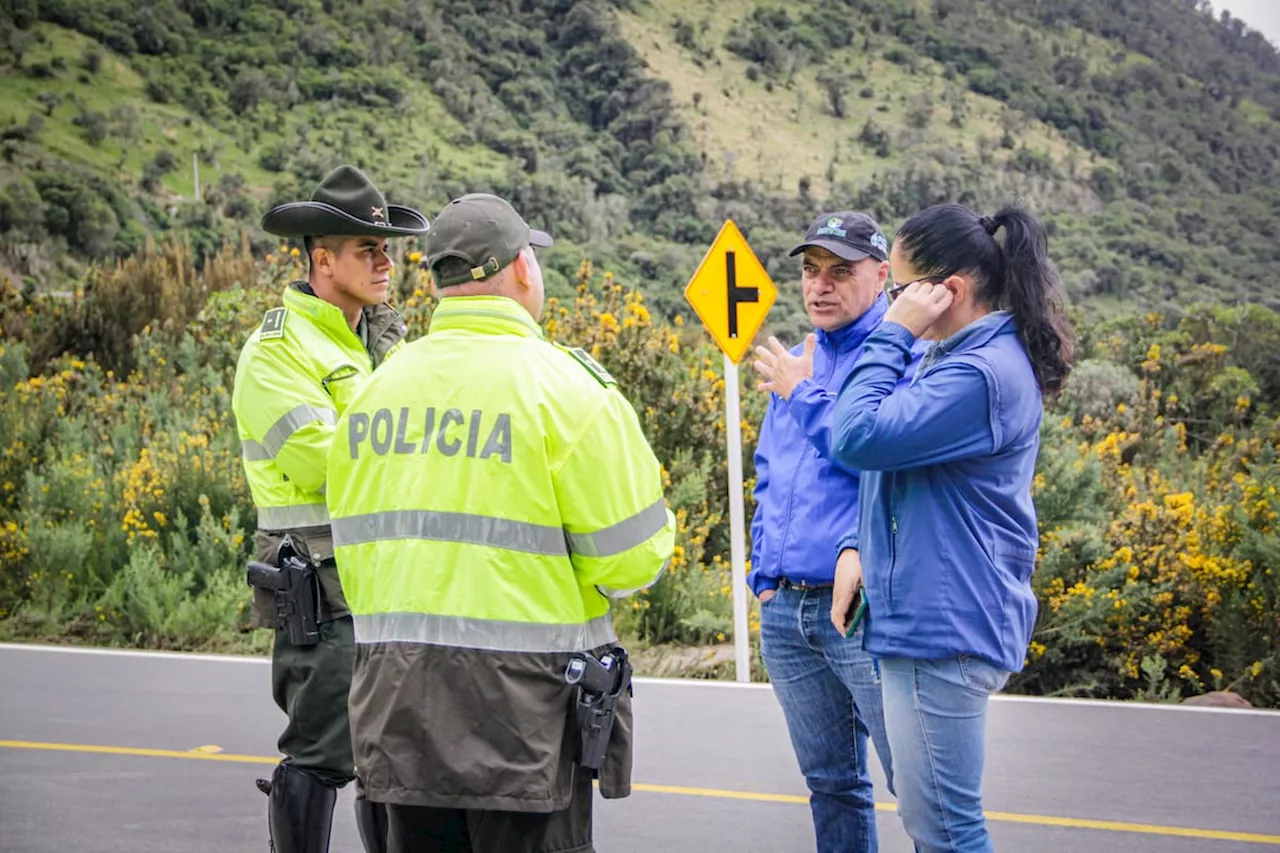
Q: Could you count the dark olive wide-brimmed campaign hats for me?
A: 1